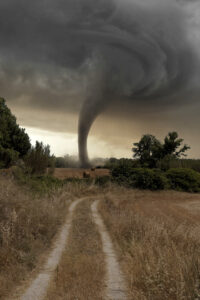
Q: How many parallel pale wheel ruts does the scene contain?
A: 2